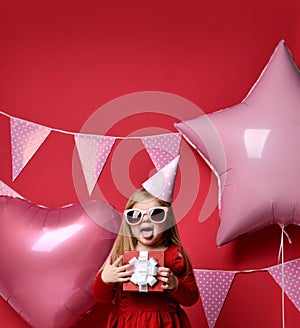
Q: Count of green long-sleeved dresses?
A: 0